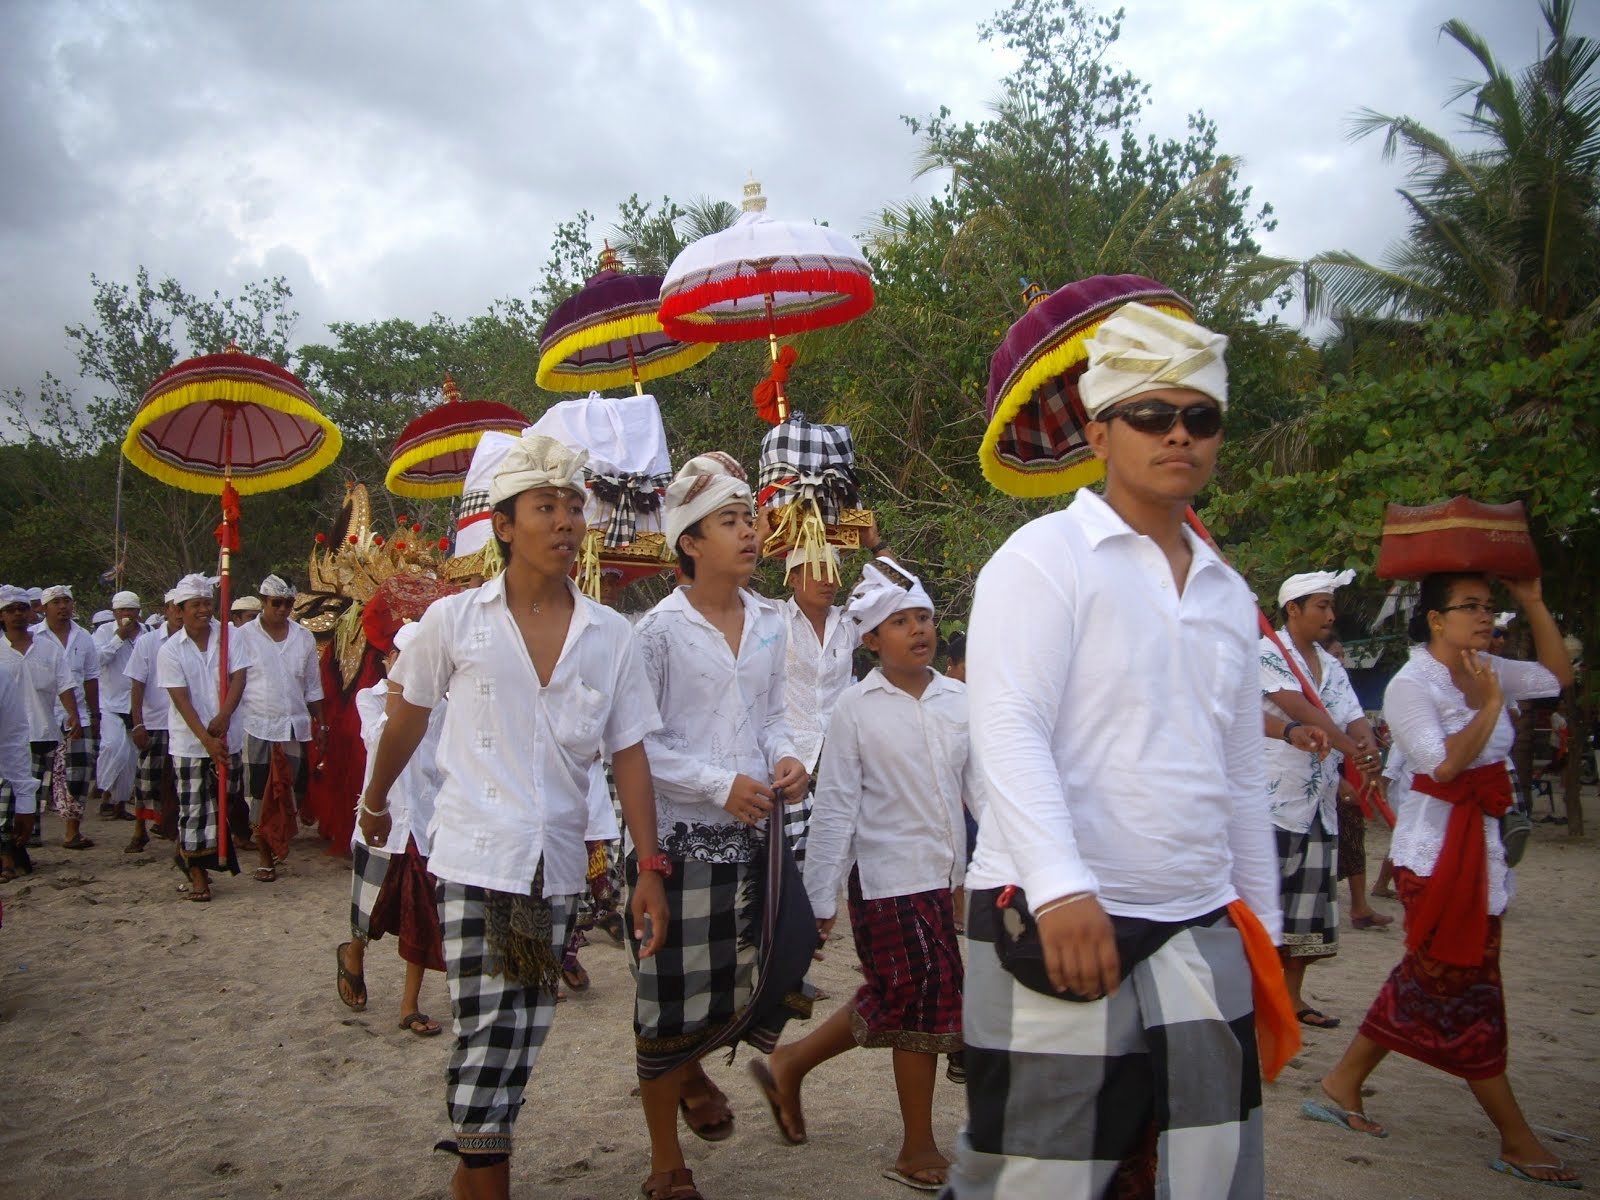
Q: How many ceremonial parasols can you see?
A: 5